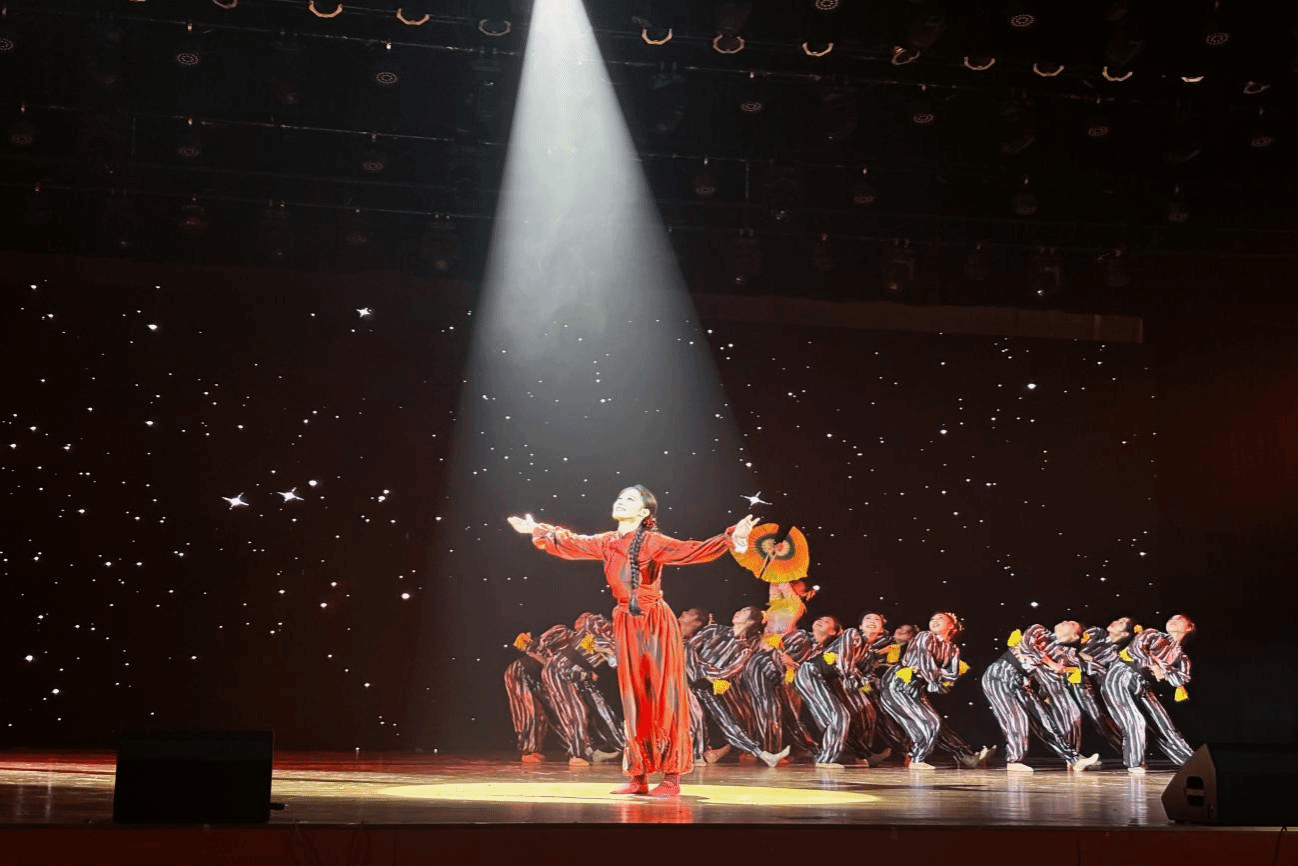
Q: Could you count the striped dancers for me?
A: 11